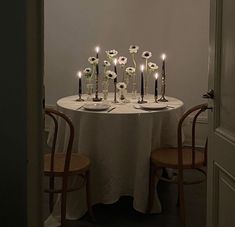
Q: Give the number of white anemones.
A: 11